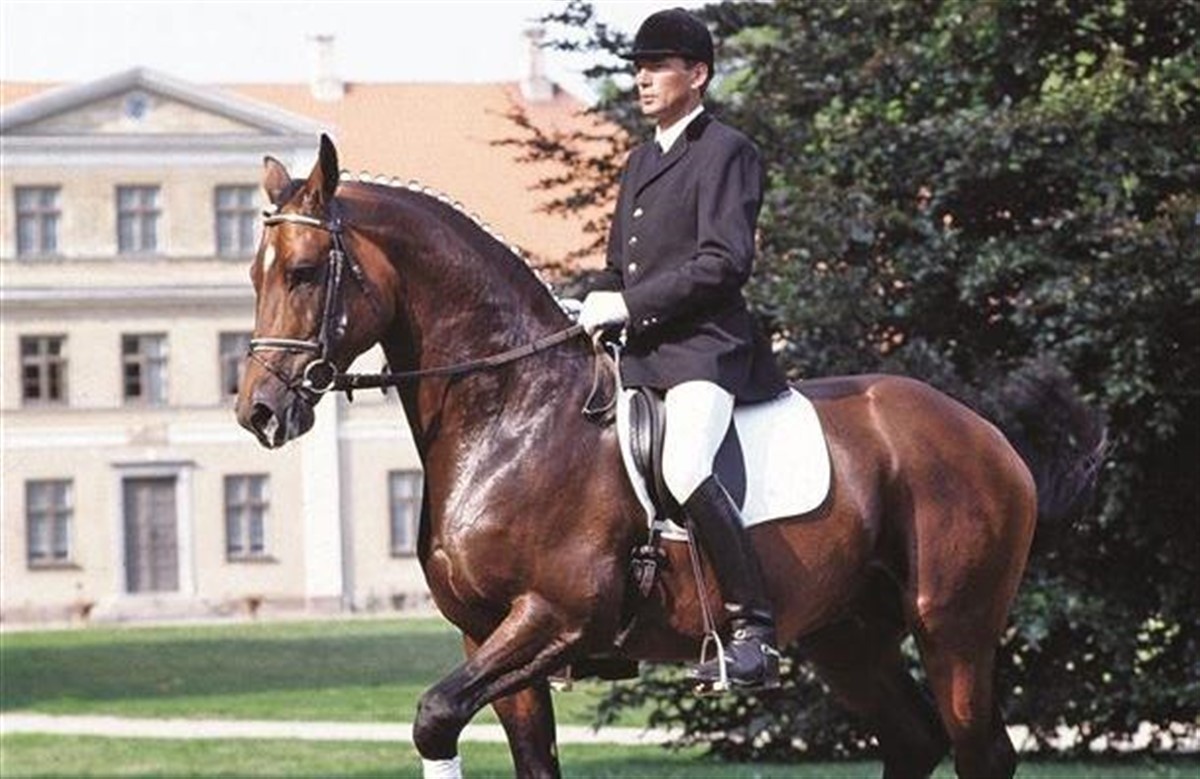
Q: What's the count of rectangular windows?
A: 9